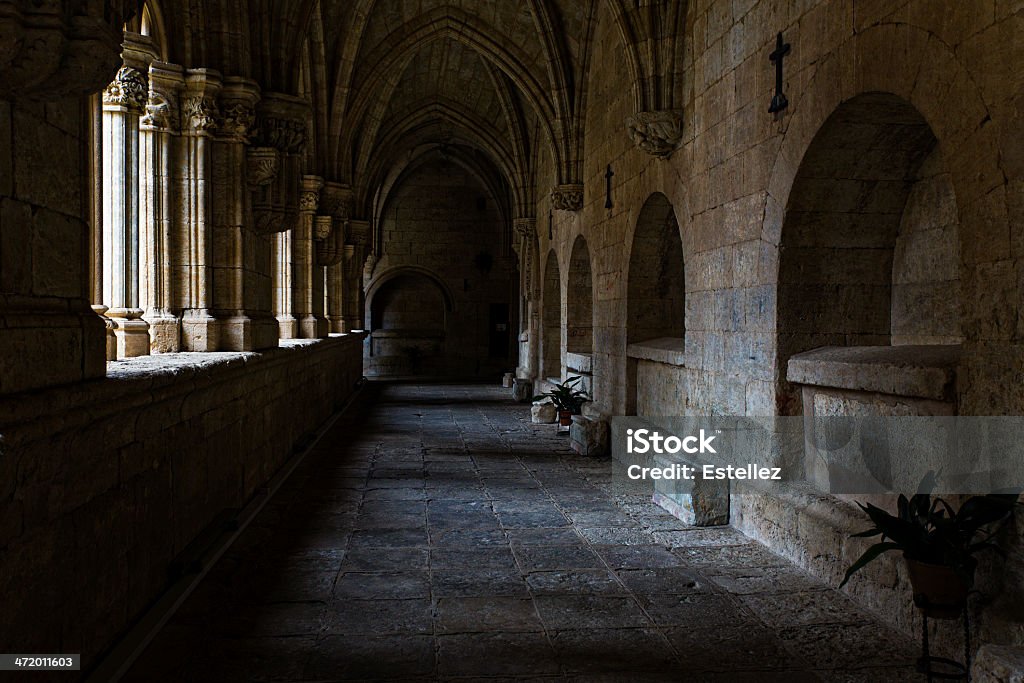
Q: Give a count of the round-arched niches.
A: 5